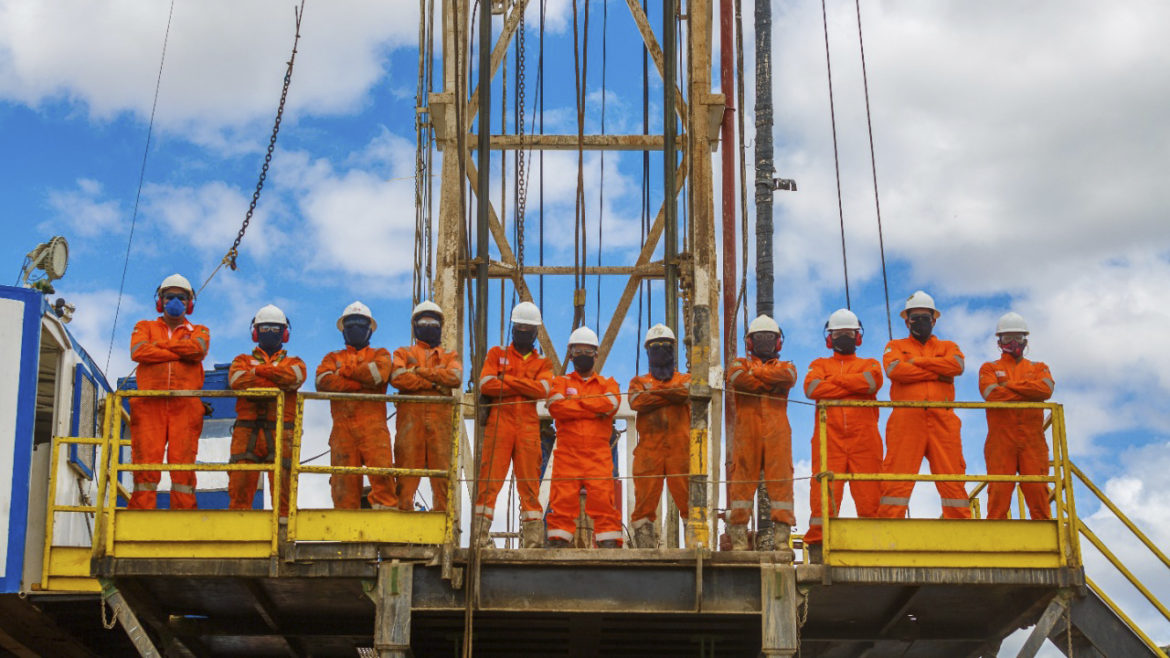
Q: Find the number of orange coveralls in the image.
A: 11